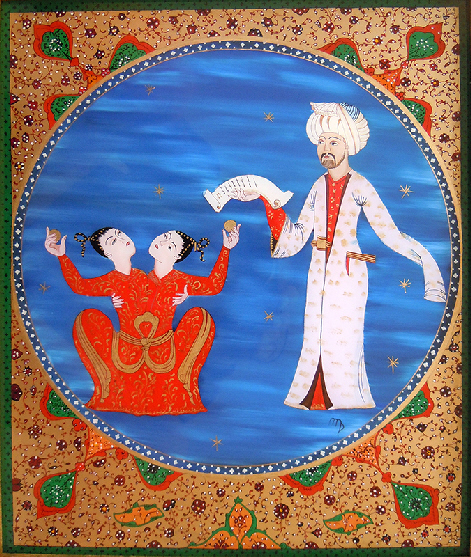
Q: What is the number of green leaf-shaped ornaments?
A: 12